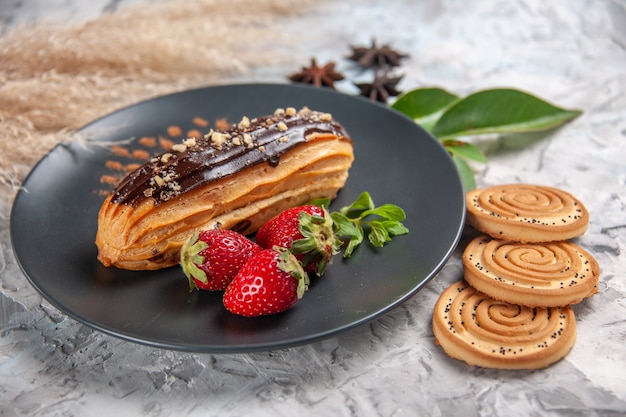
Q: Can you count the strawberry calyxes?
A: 3